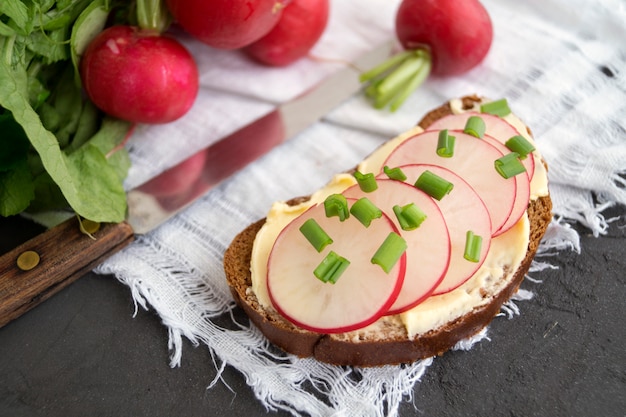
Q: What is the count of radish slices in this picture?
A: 6